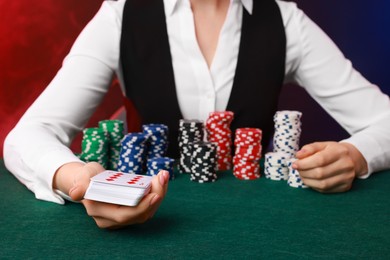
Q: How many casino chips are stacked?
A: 12